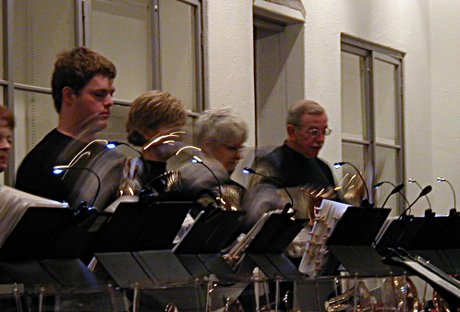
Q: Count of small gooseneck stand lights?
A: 10